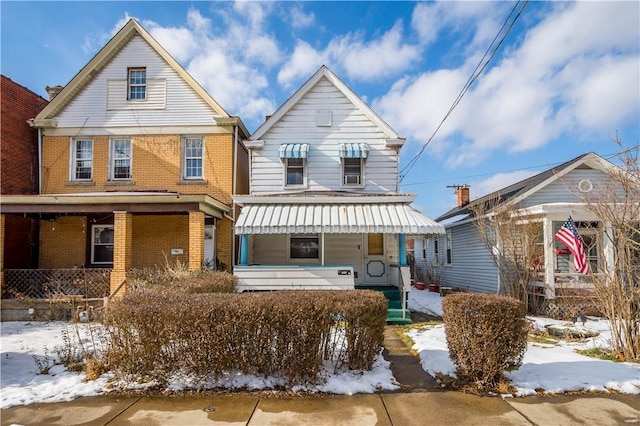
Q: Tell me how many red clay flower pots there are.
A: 3